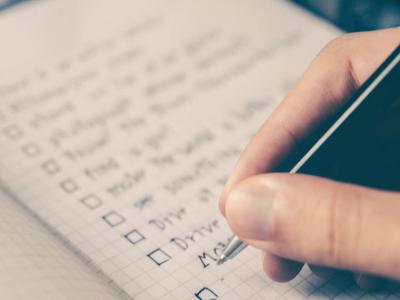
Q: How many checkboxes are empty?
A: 9